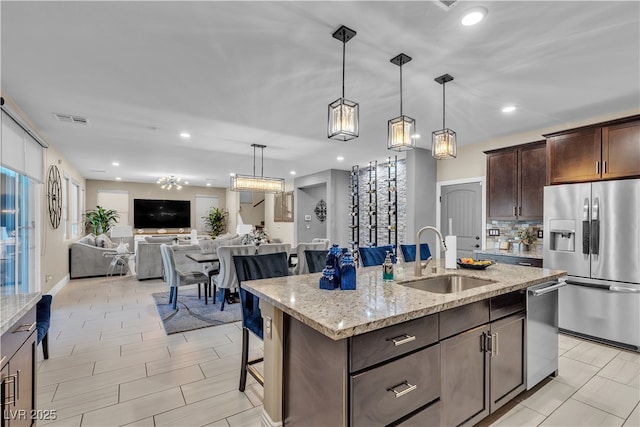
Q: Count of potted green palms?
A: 2